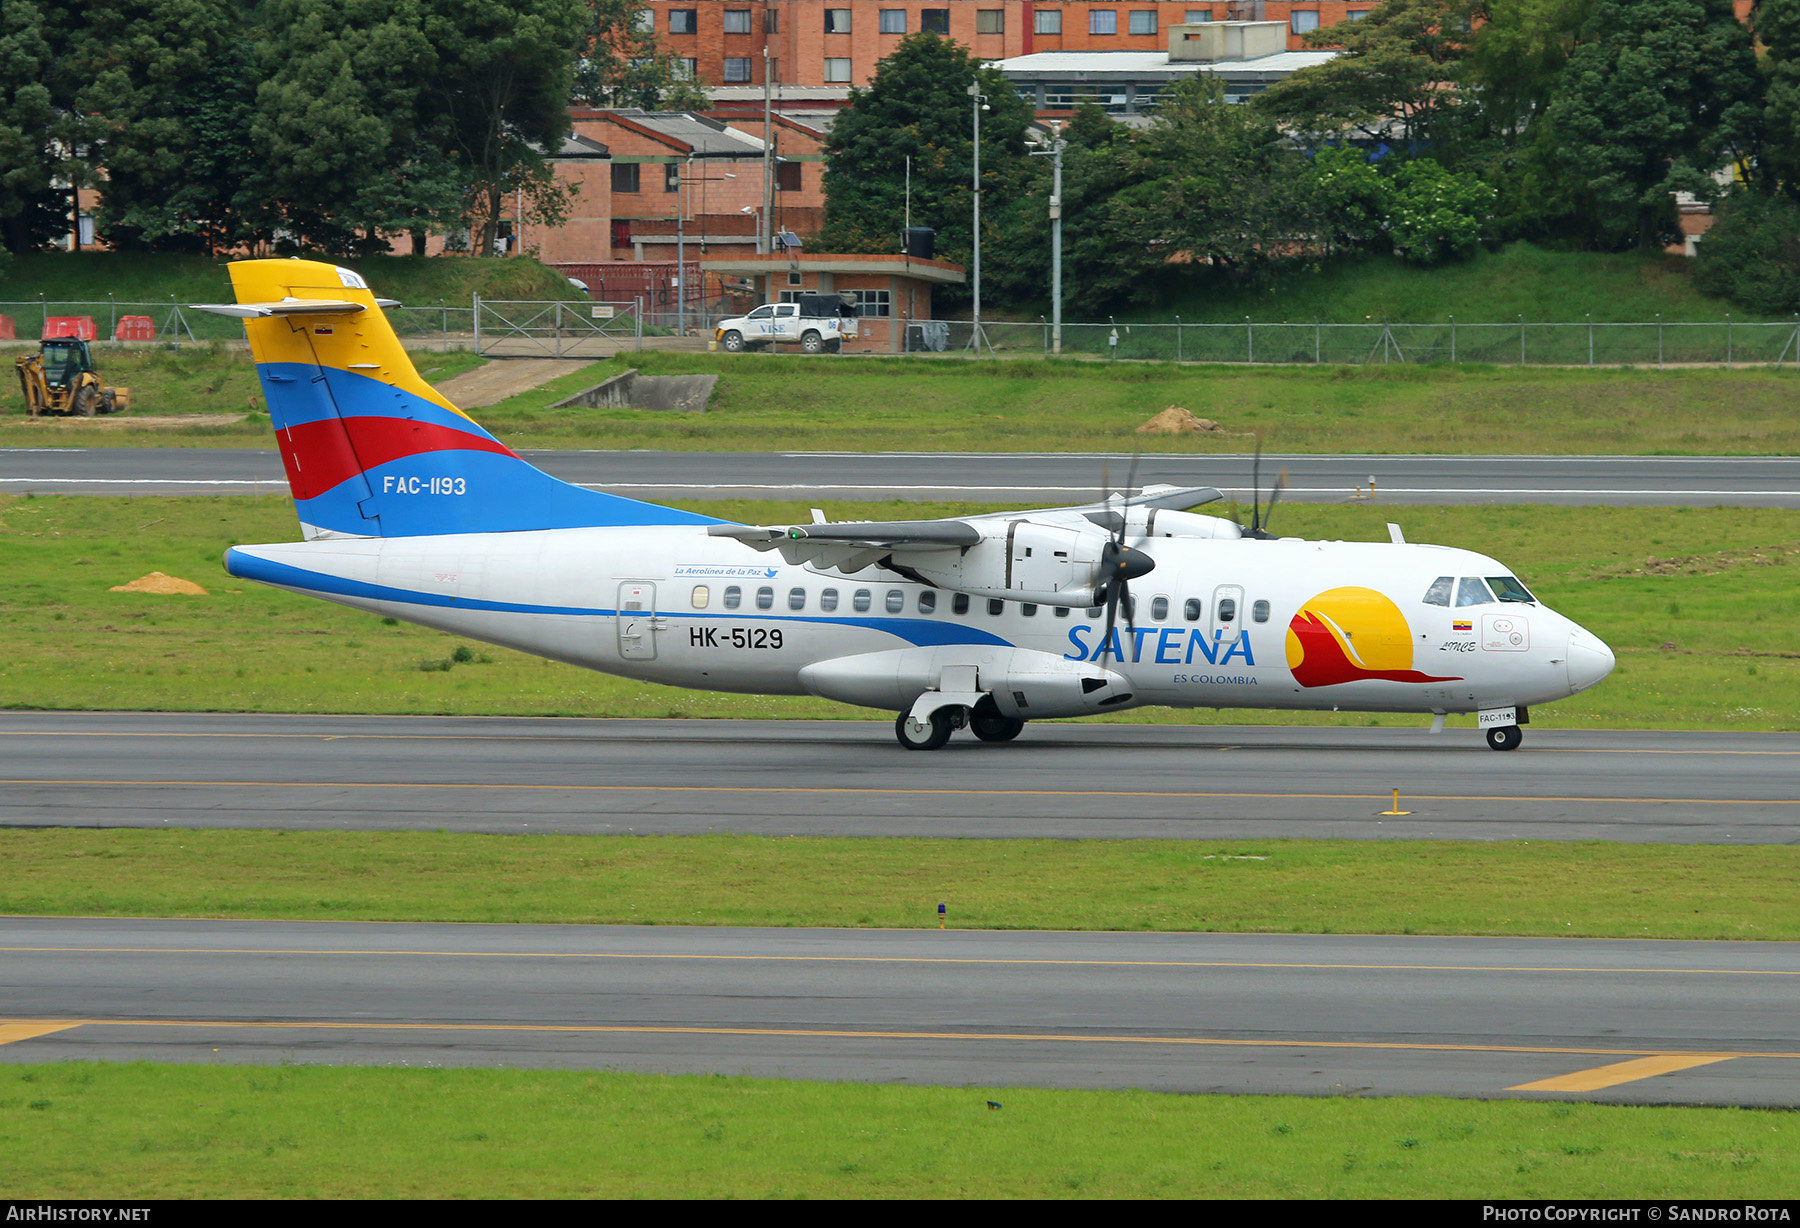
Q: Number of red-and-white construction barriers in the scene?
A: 3